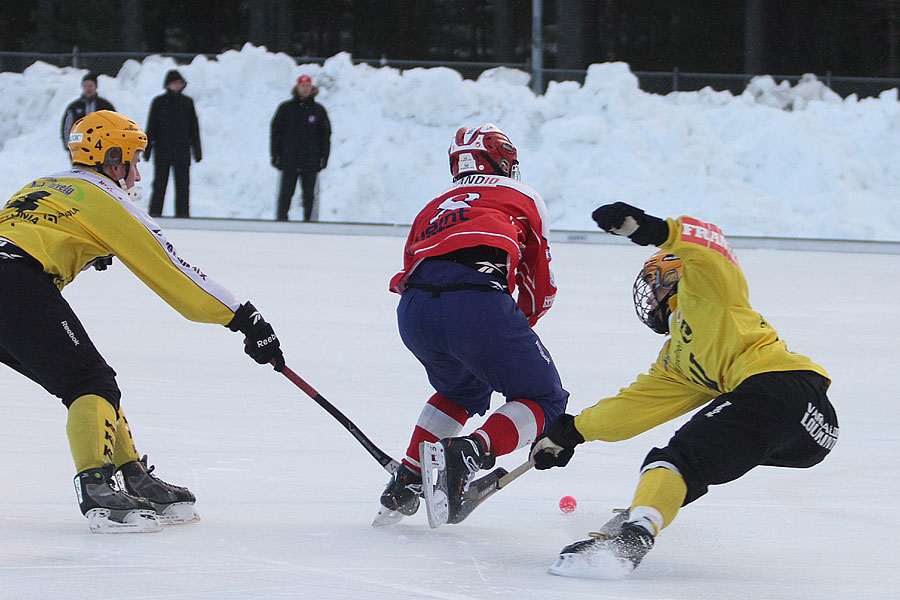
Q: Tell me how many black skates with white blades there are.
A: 5